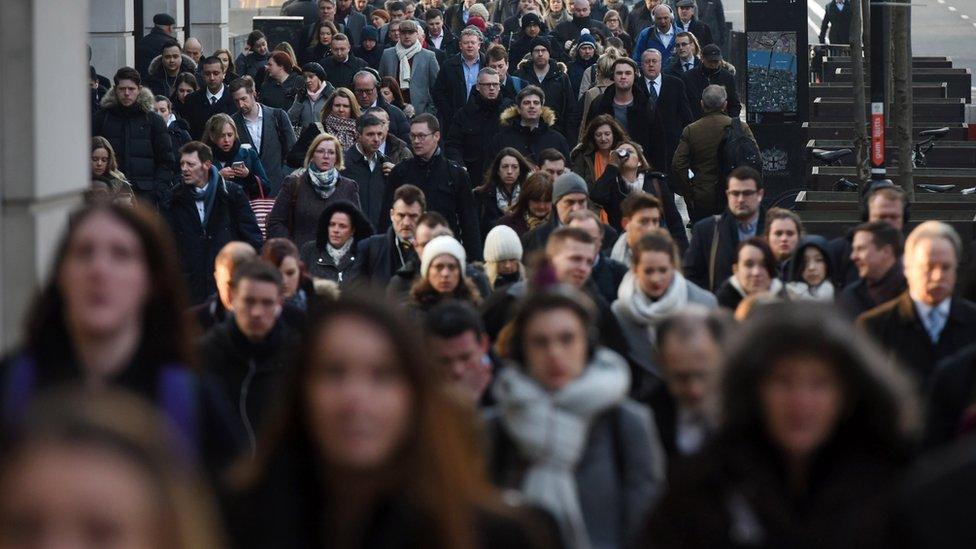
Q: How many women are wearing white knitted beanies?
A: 2